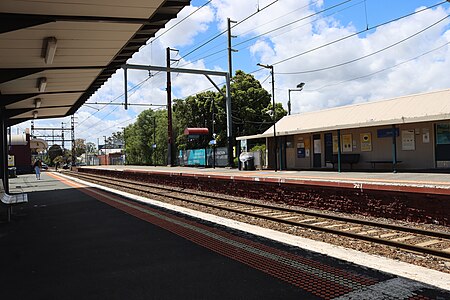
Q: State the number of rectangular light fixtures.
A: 4